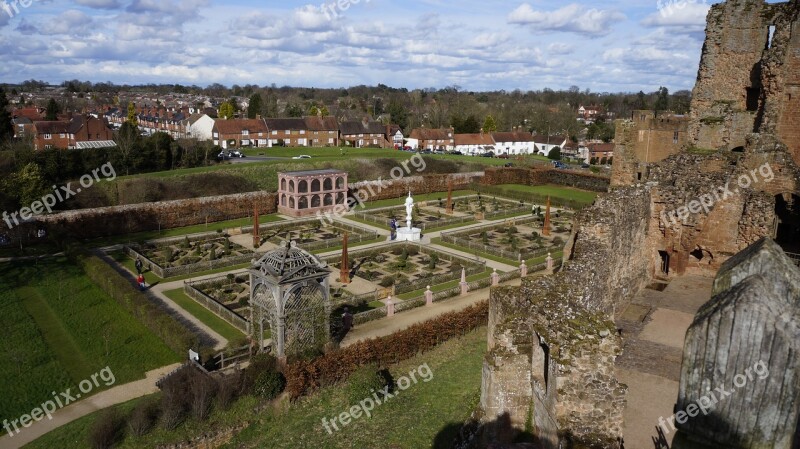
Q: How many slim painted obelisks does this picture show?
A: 4